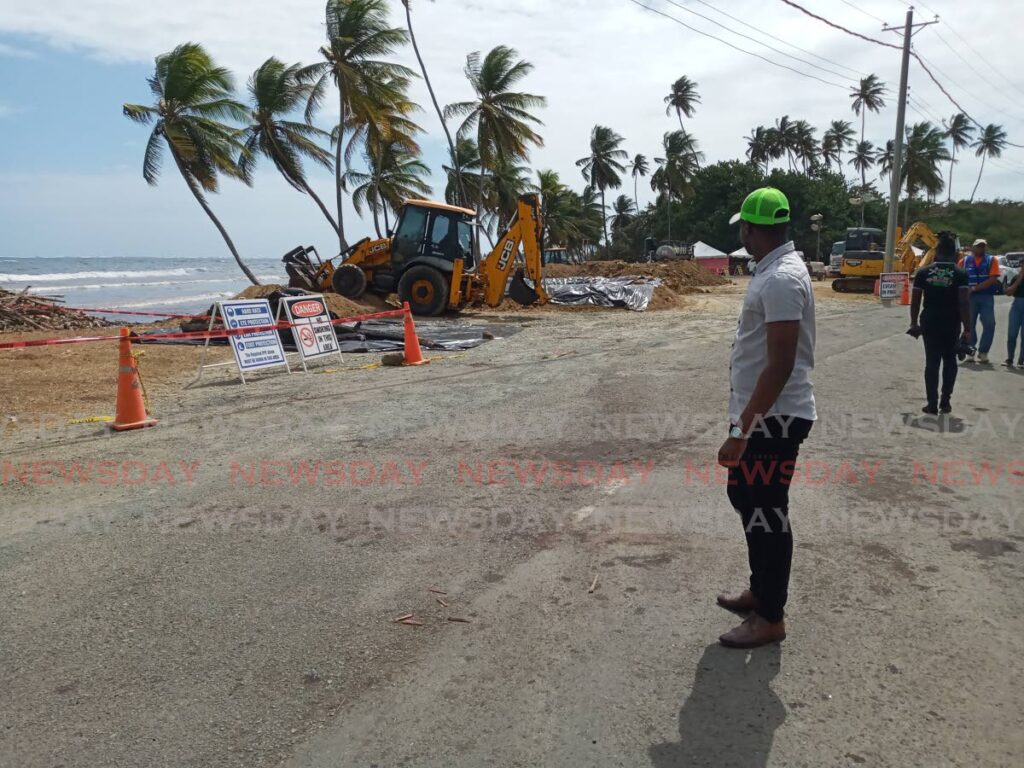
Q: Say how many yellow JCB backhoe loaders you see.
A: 1